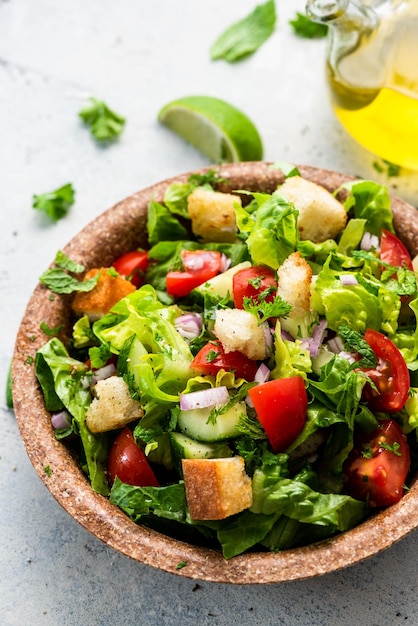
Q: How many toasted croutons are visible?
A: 7